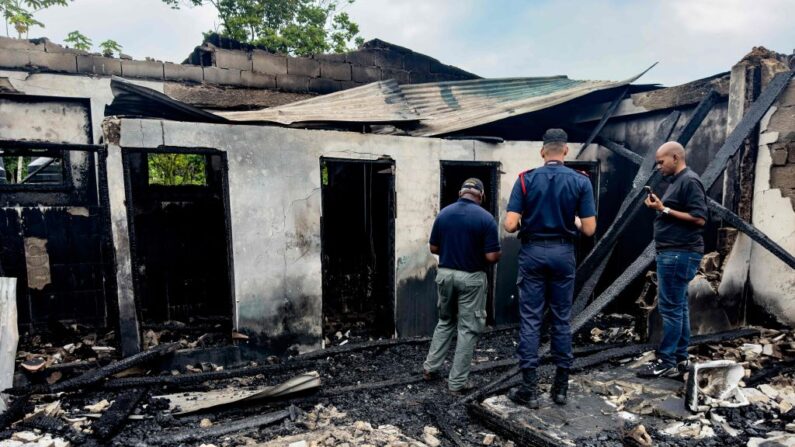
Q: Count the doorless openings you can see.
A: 4